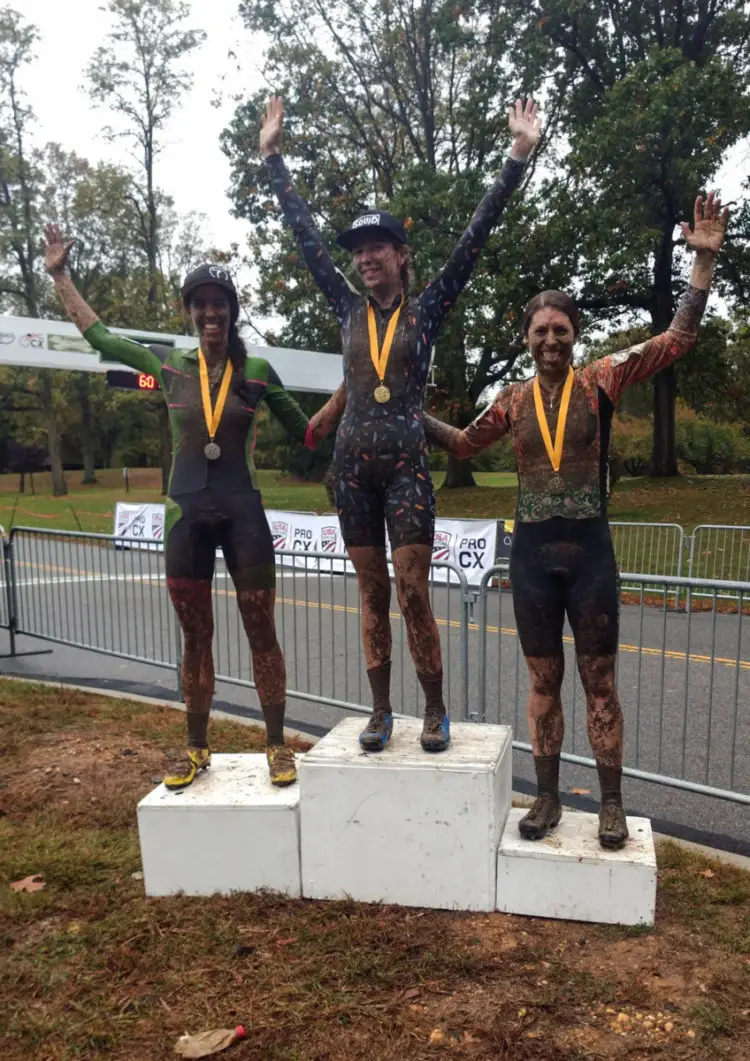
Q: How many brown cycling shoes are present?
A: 2